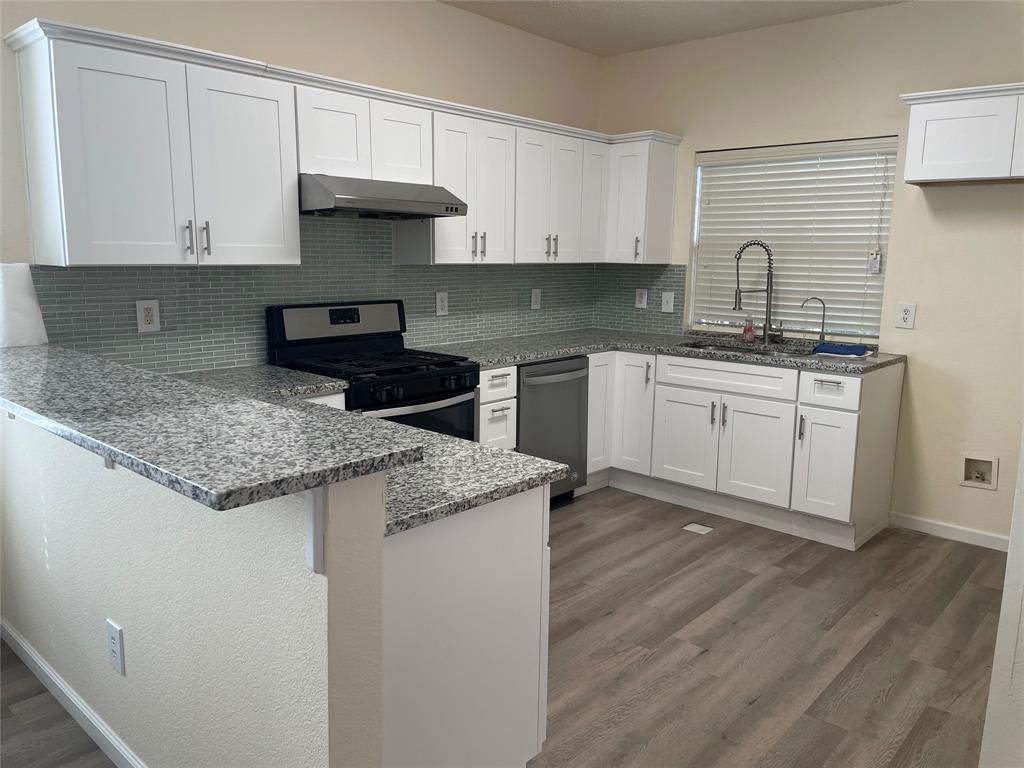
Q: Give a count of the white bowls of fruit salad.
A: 0